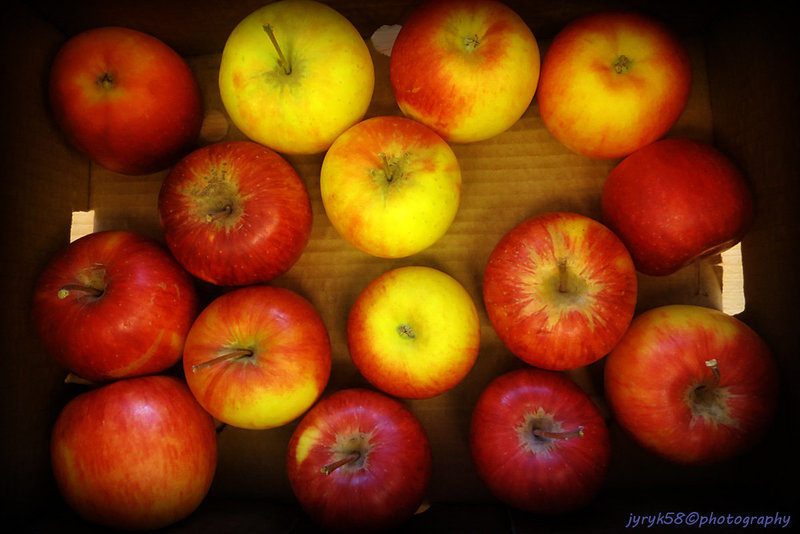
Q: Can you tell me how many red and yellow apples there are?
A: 15